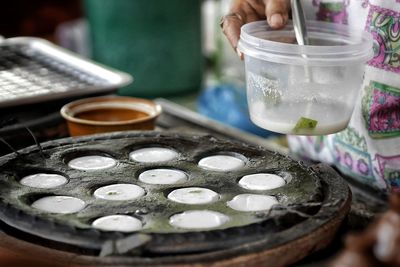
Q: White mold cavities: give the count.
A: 12